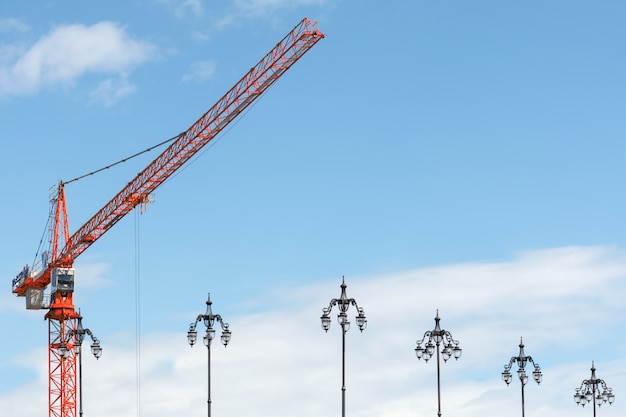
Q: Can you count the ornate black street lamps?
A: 6